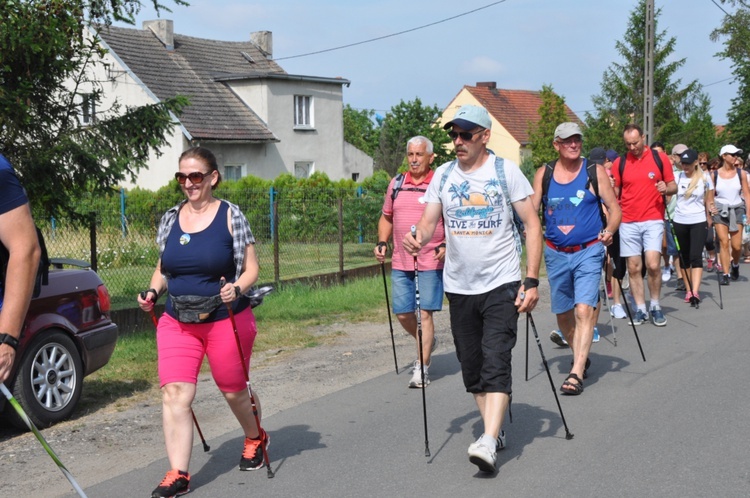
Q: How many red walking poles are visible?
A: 2